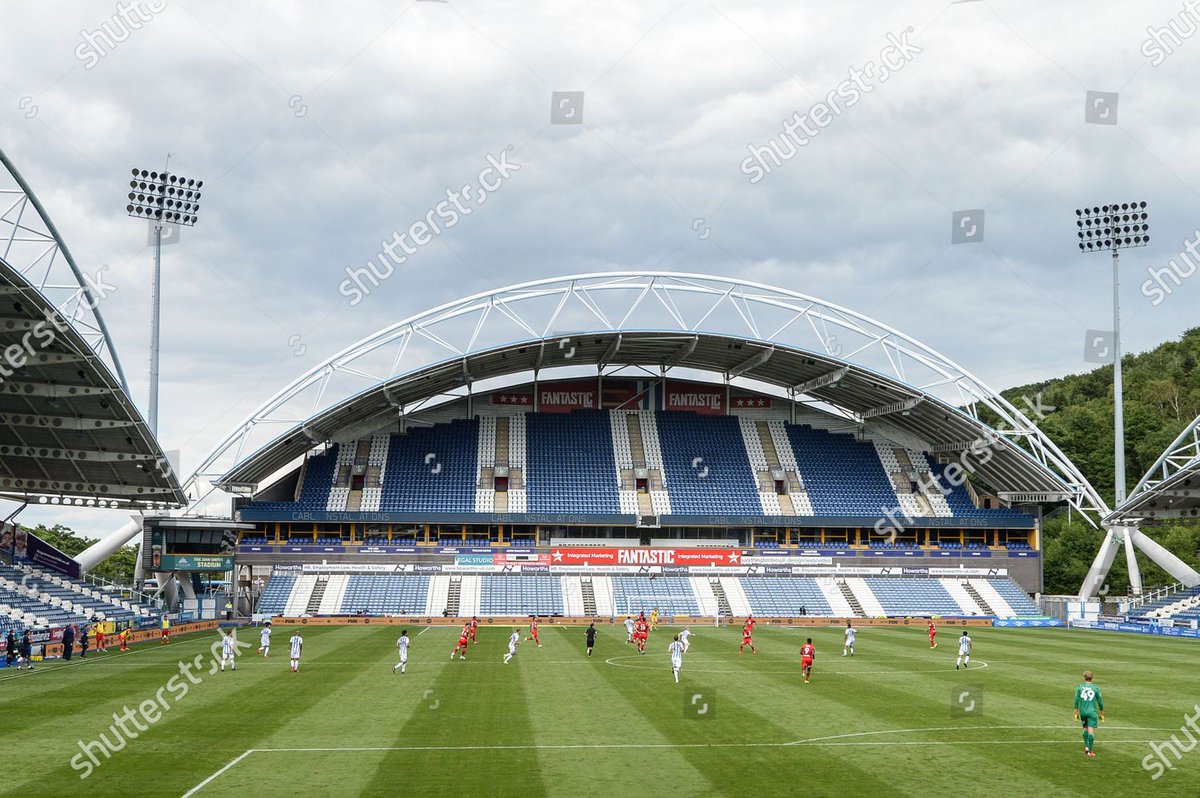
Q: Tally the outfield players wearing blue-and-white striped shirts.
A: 10